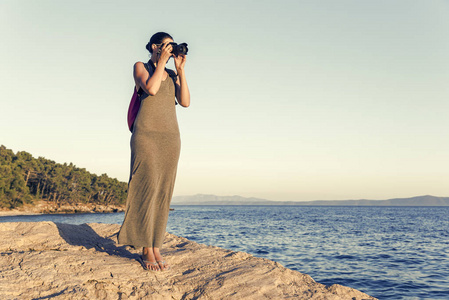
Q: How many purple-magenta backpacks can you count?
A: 1